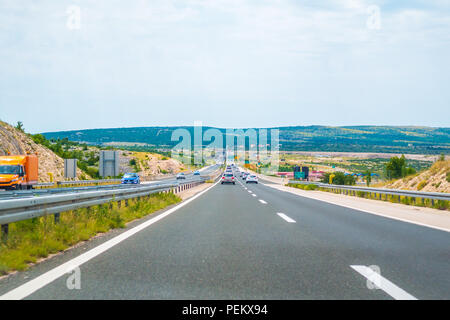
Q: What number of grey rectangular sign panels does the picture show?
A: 2